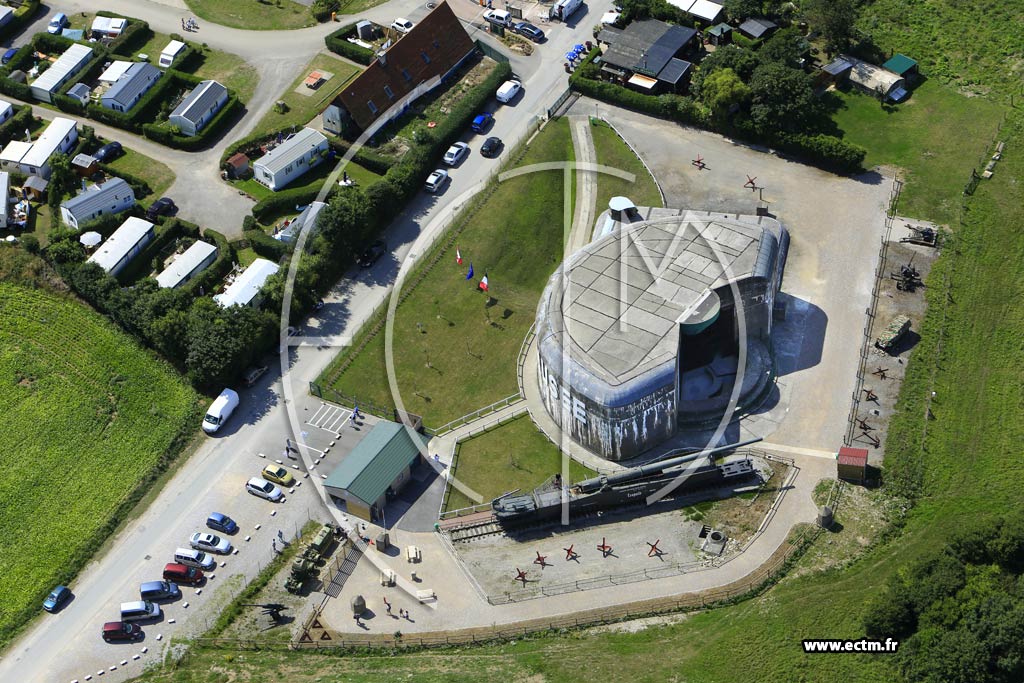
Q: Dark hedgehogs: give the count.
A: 4